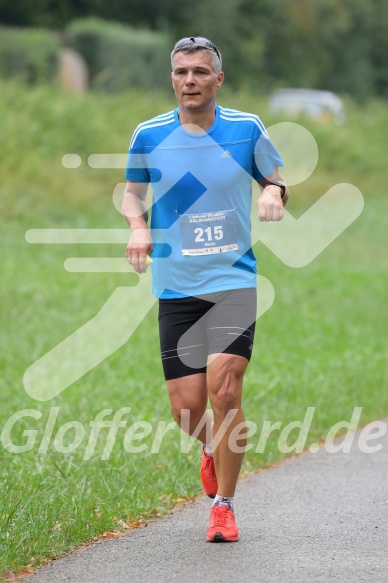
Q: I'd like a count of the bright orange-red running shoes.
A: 2